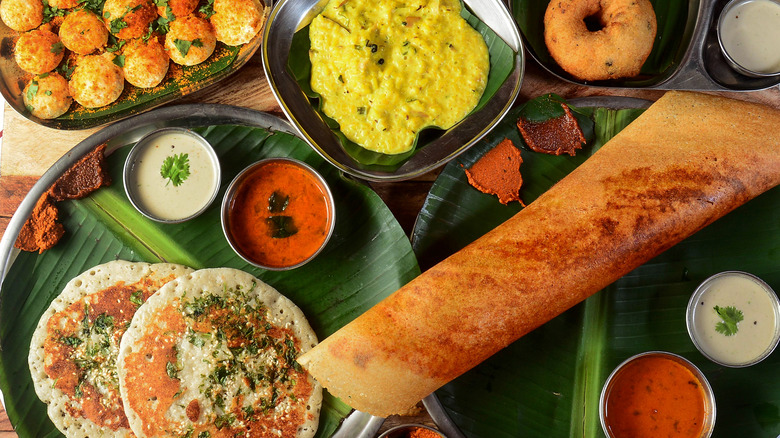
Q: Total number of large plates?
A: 2